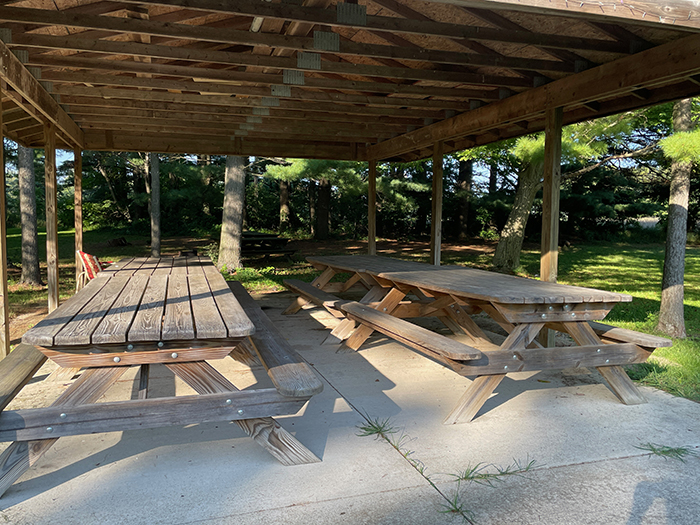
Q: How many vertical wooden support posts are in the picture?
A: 6